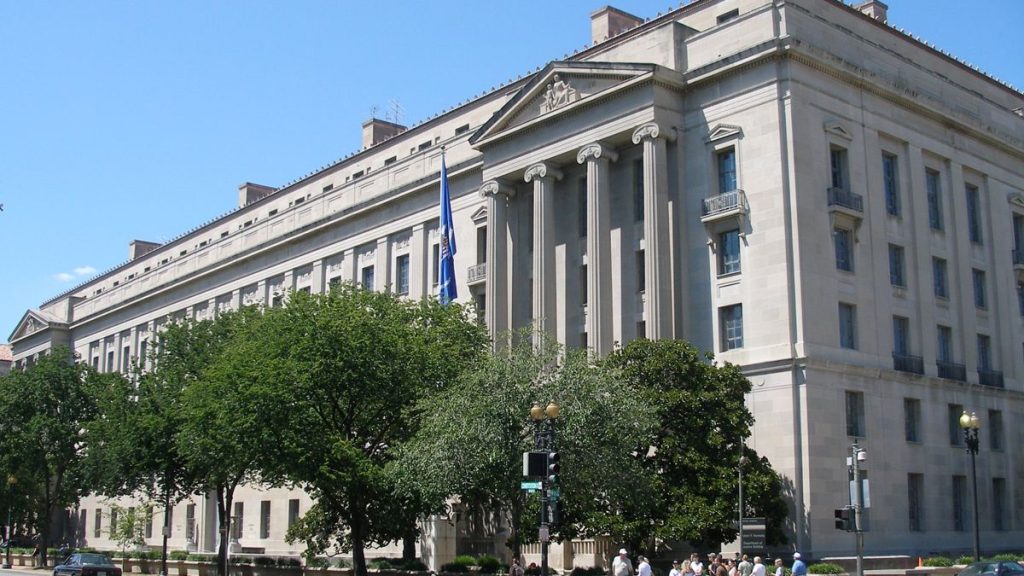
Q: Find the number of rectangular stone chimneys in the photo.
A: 5